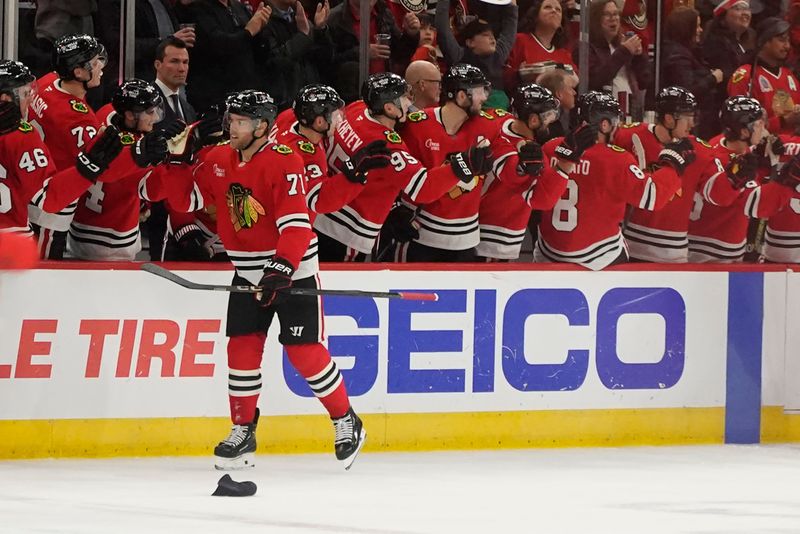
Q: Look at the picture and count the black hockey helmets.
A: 11